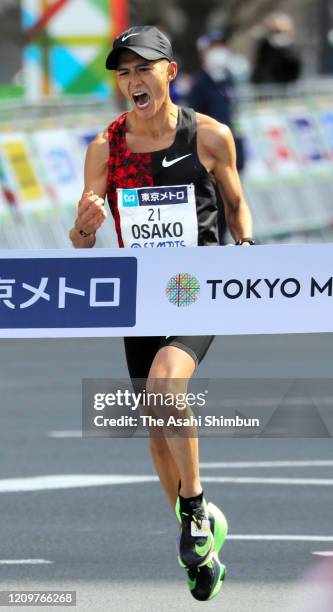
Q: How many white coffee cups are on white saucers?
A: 0